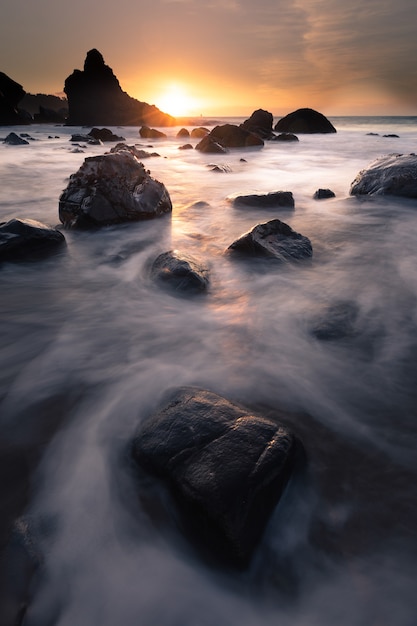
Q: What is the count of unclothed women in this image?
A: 0